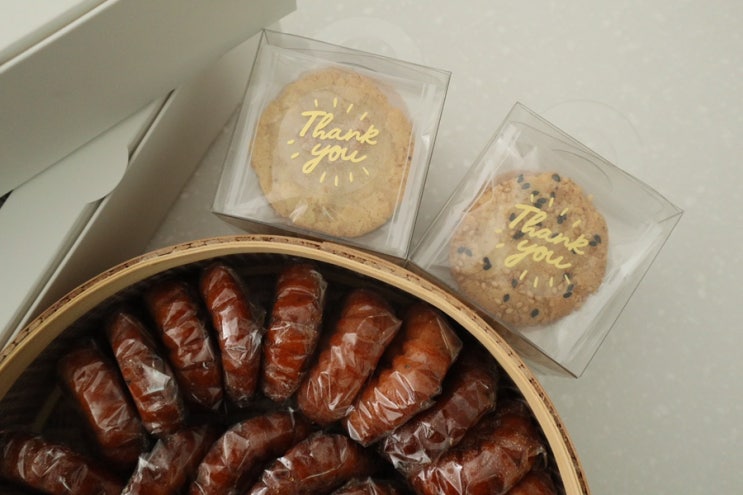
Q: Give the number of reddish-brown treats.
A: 15